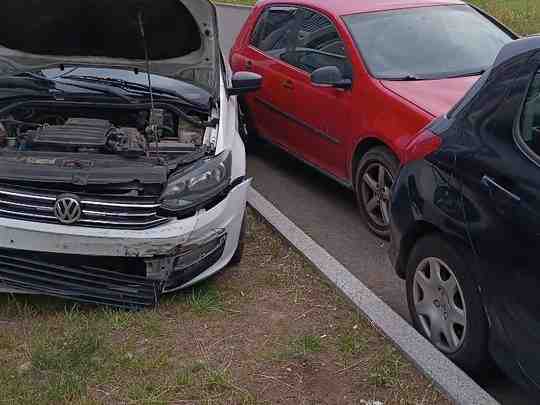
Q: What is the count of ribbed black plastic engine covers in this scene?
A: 1